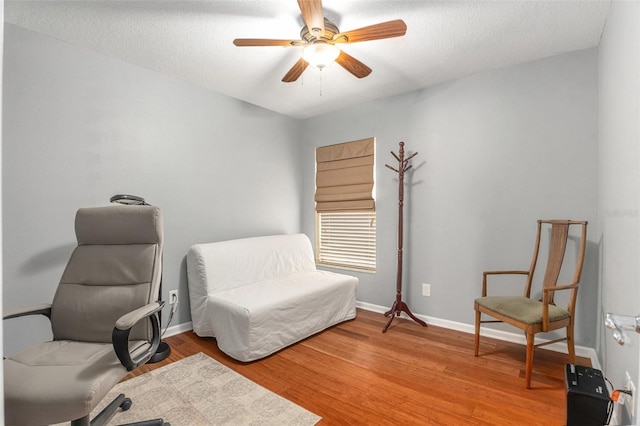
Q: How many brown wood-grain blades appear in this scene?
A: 5